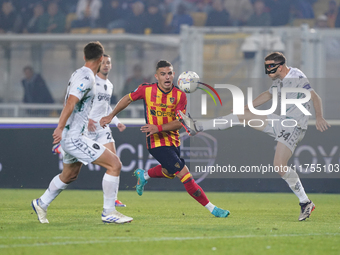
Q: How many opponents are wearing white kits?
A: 3